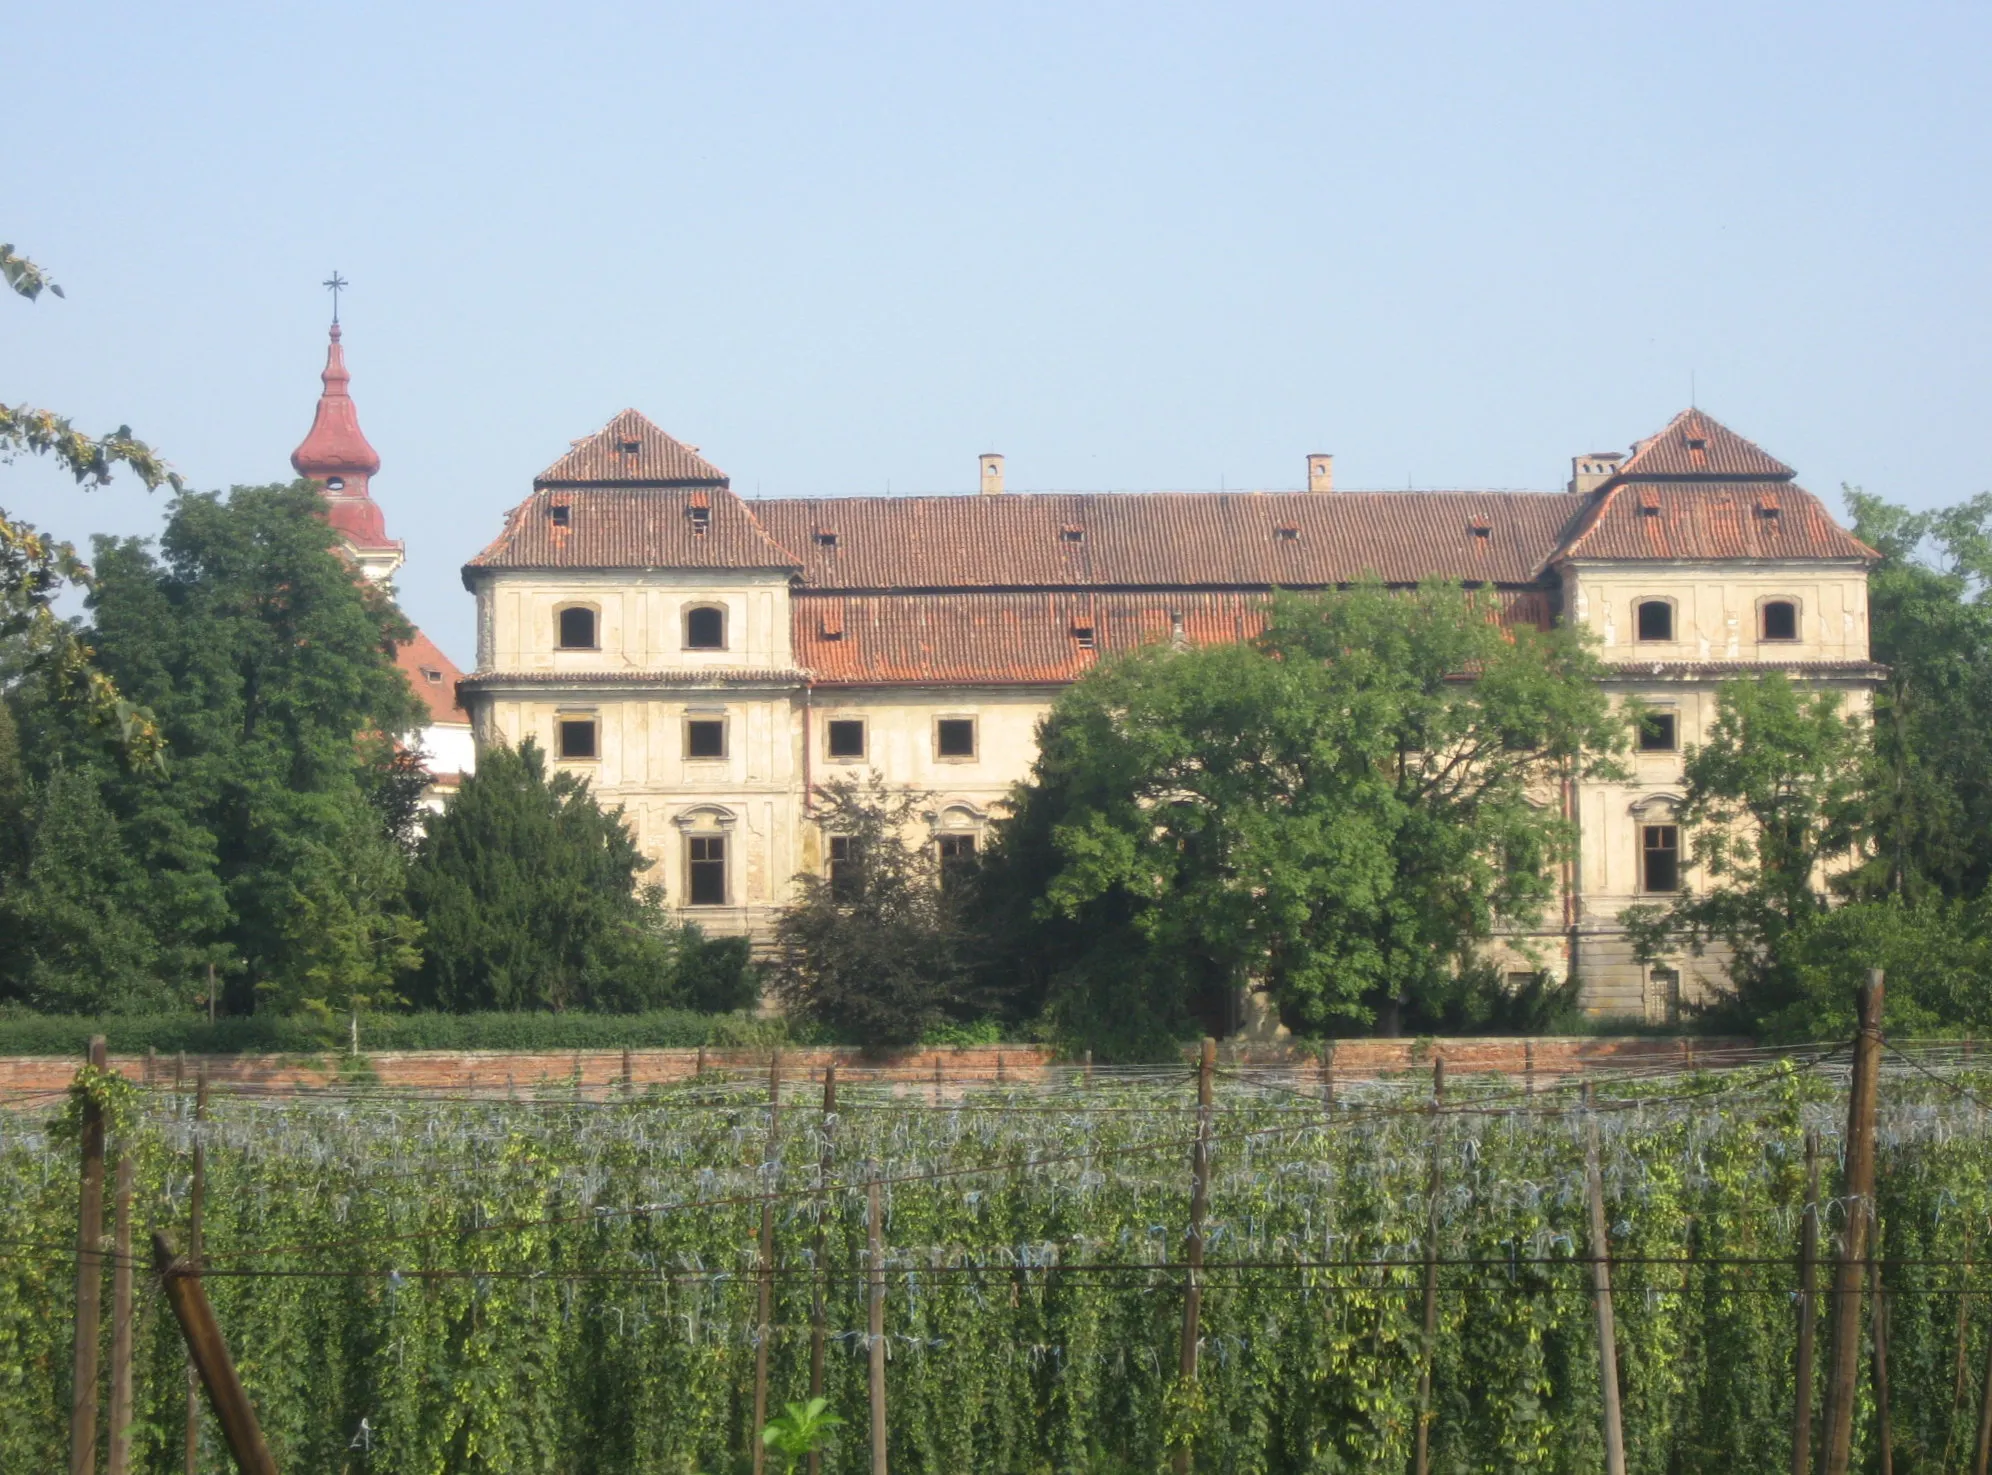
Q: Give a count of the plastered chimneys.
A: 3